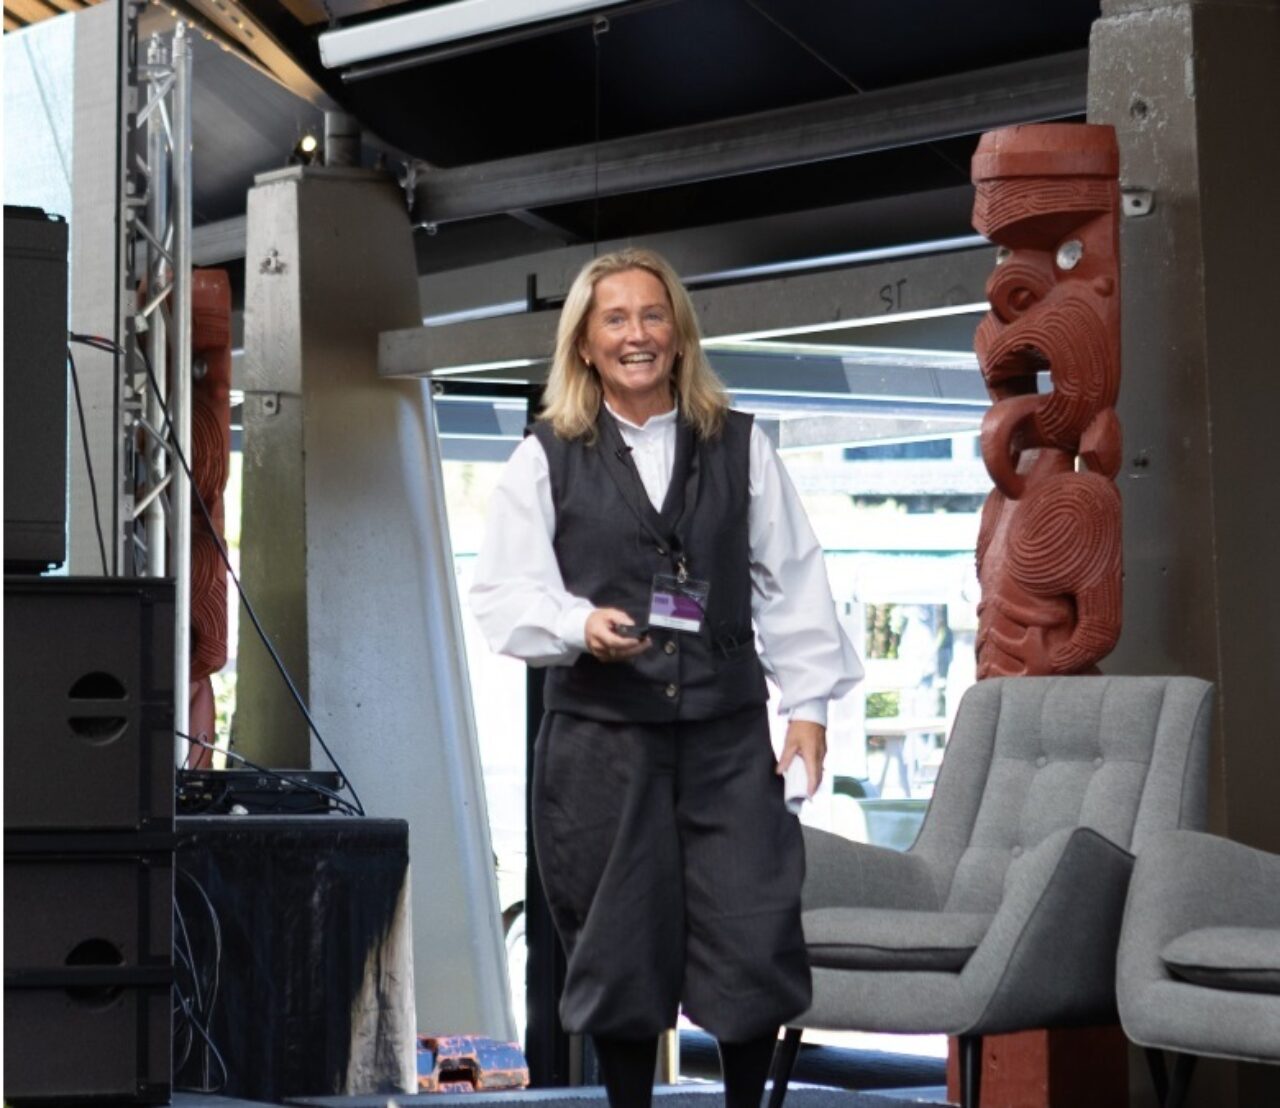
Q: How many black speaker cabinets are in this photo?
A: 3